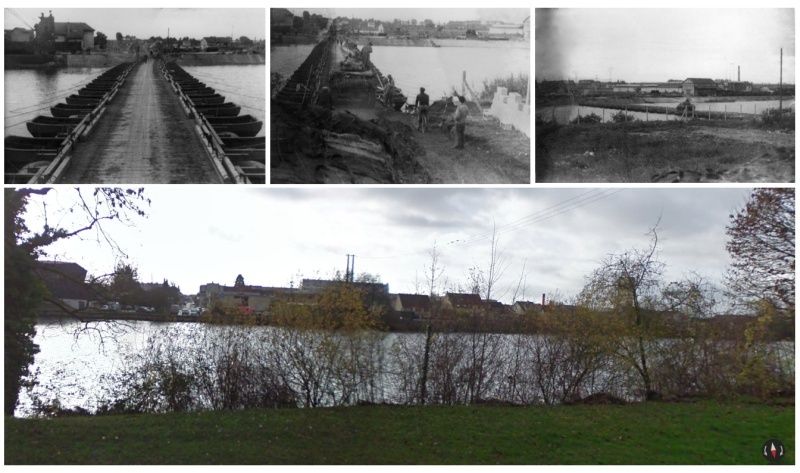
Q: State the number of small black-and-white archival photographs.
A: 3